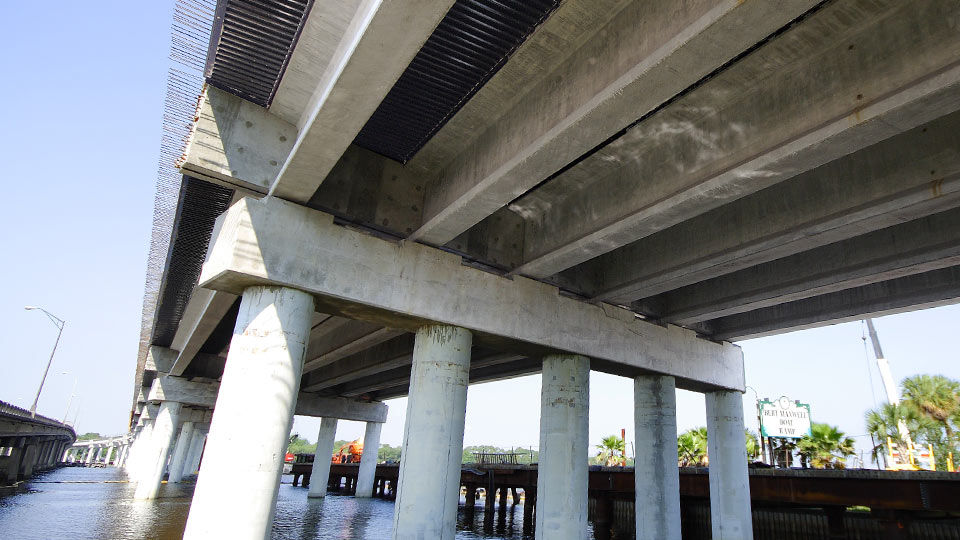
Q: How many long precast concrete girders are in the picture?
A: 6